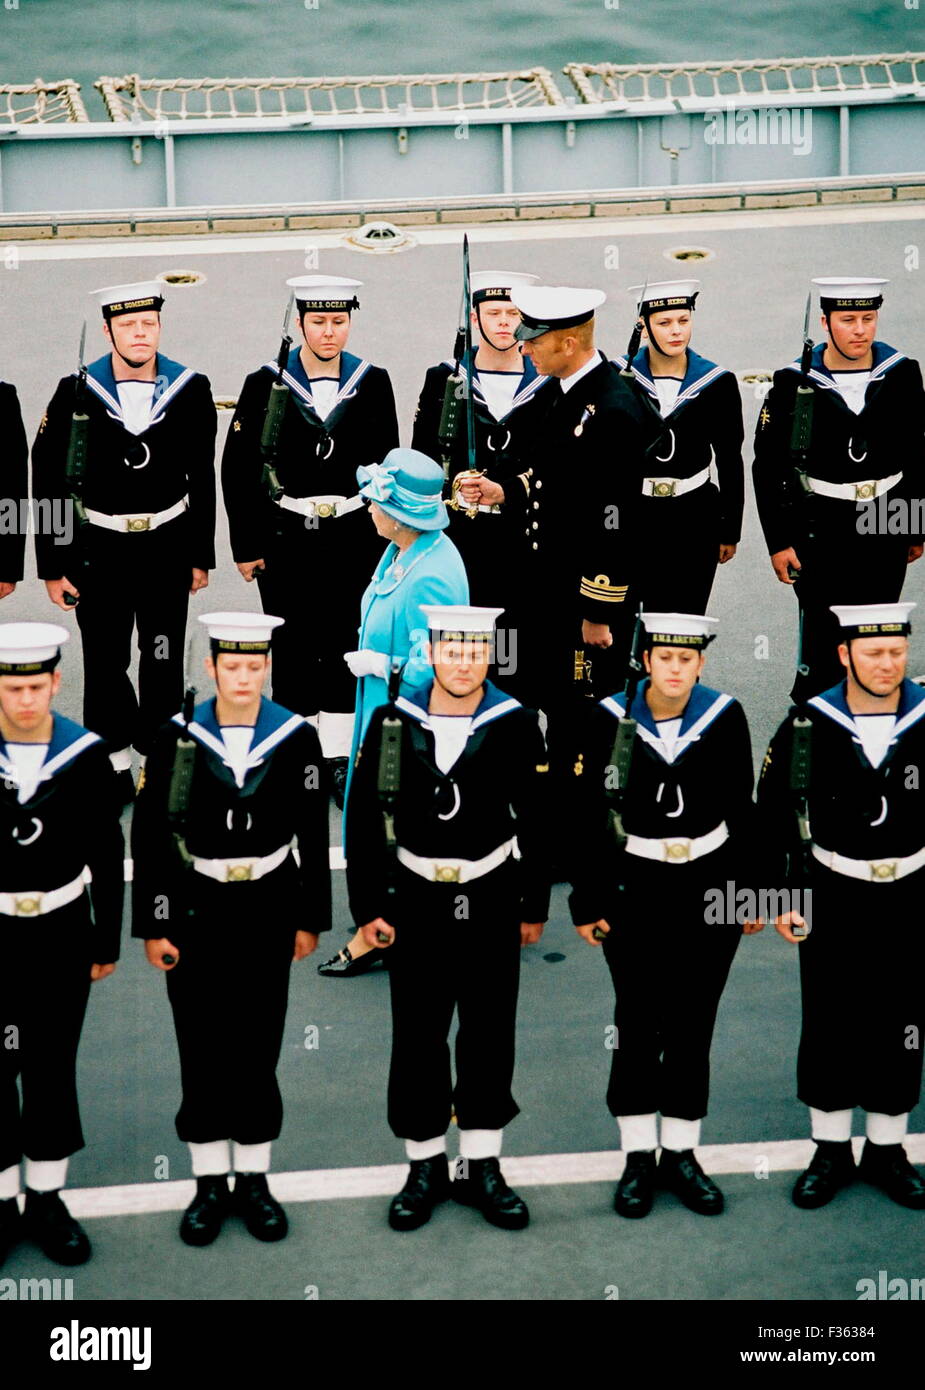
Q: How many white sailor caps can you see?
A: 10